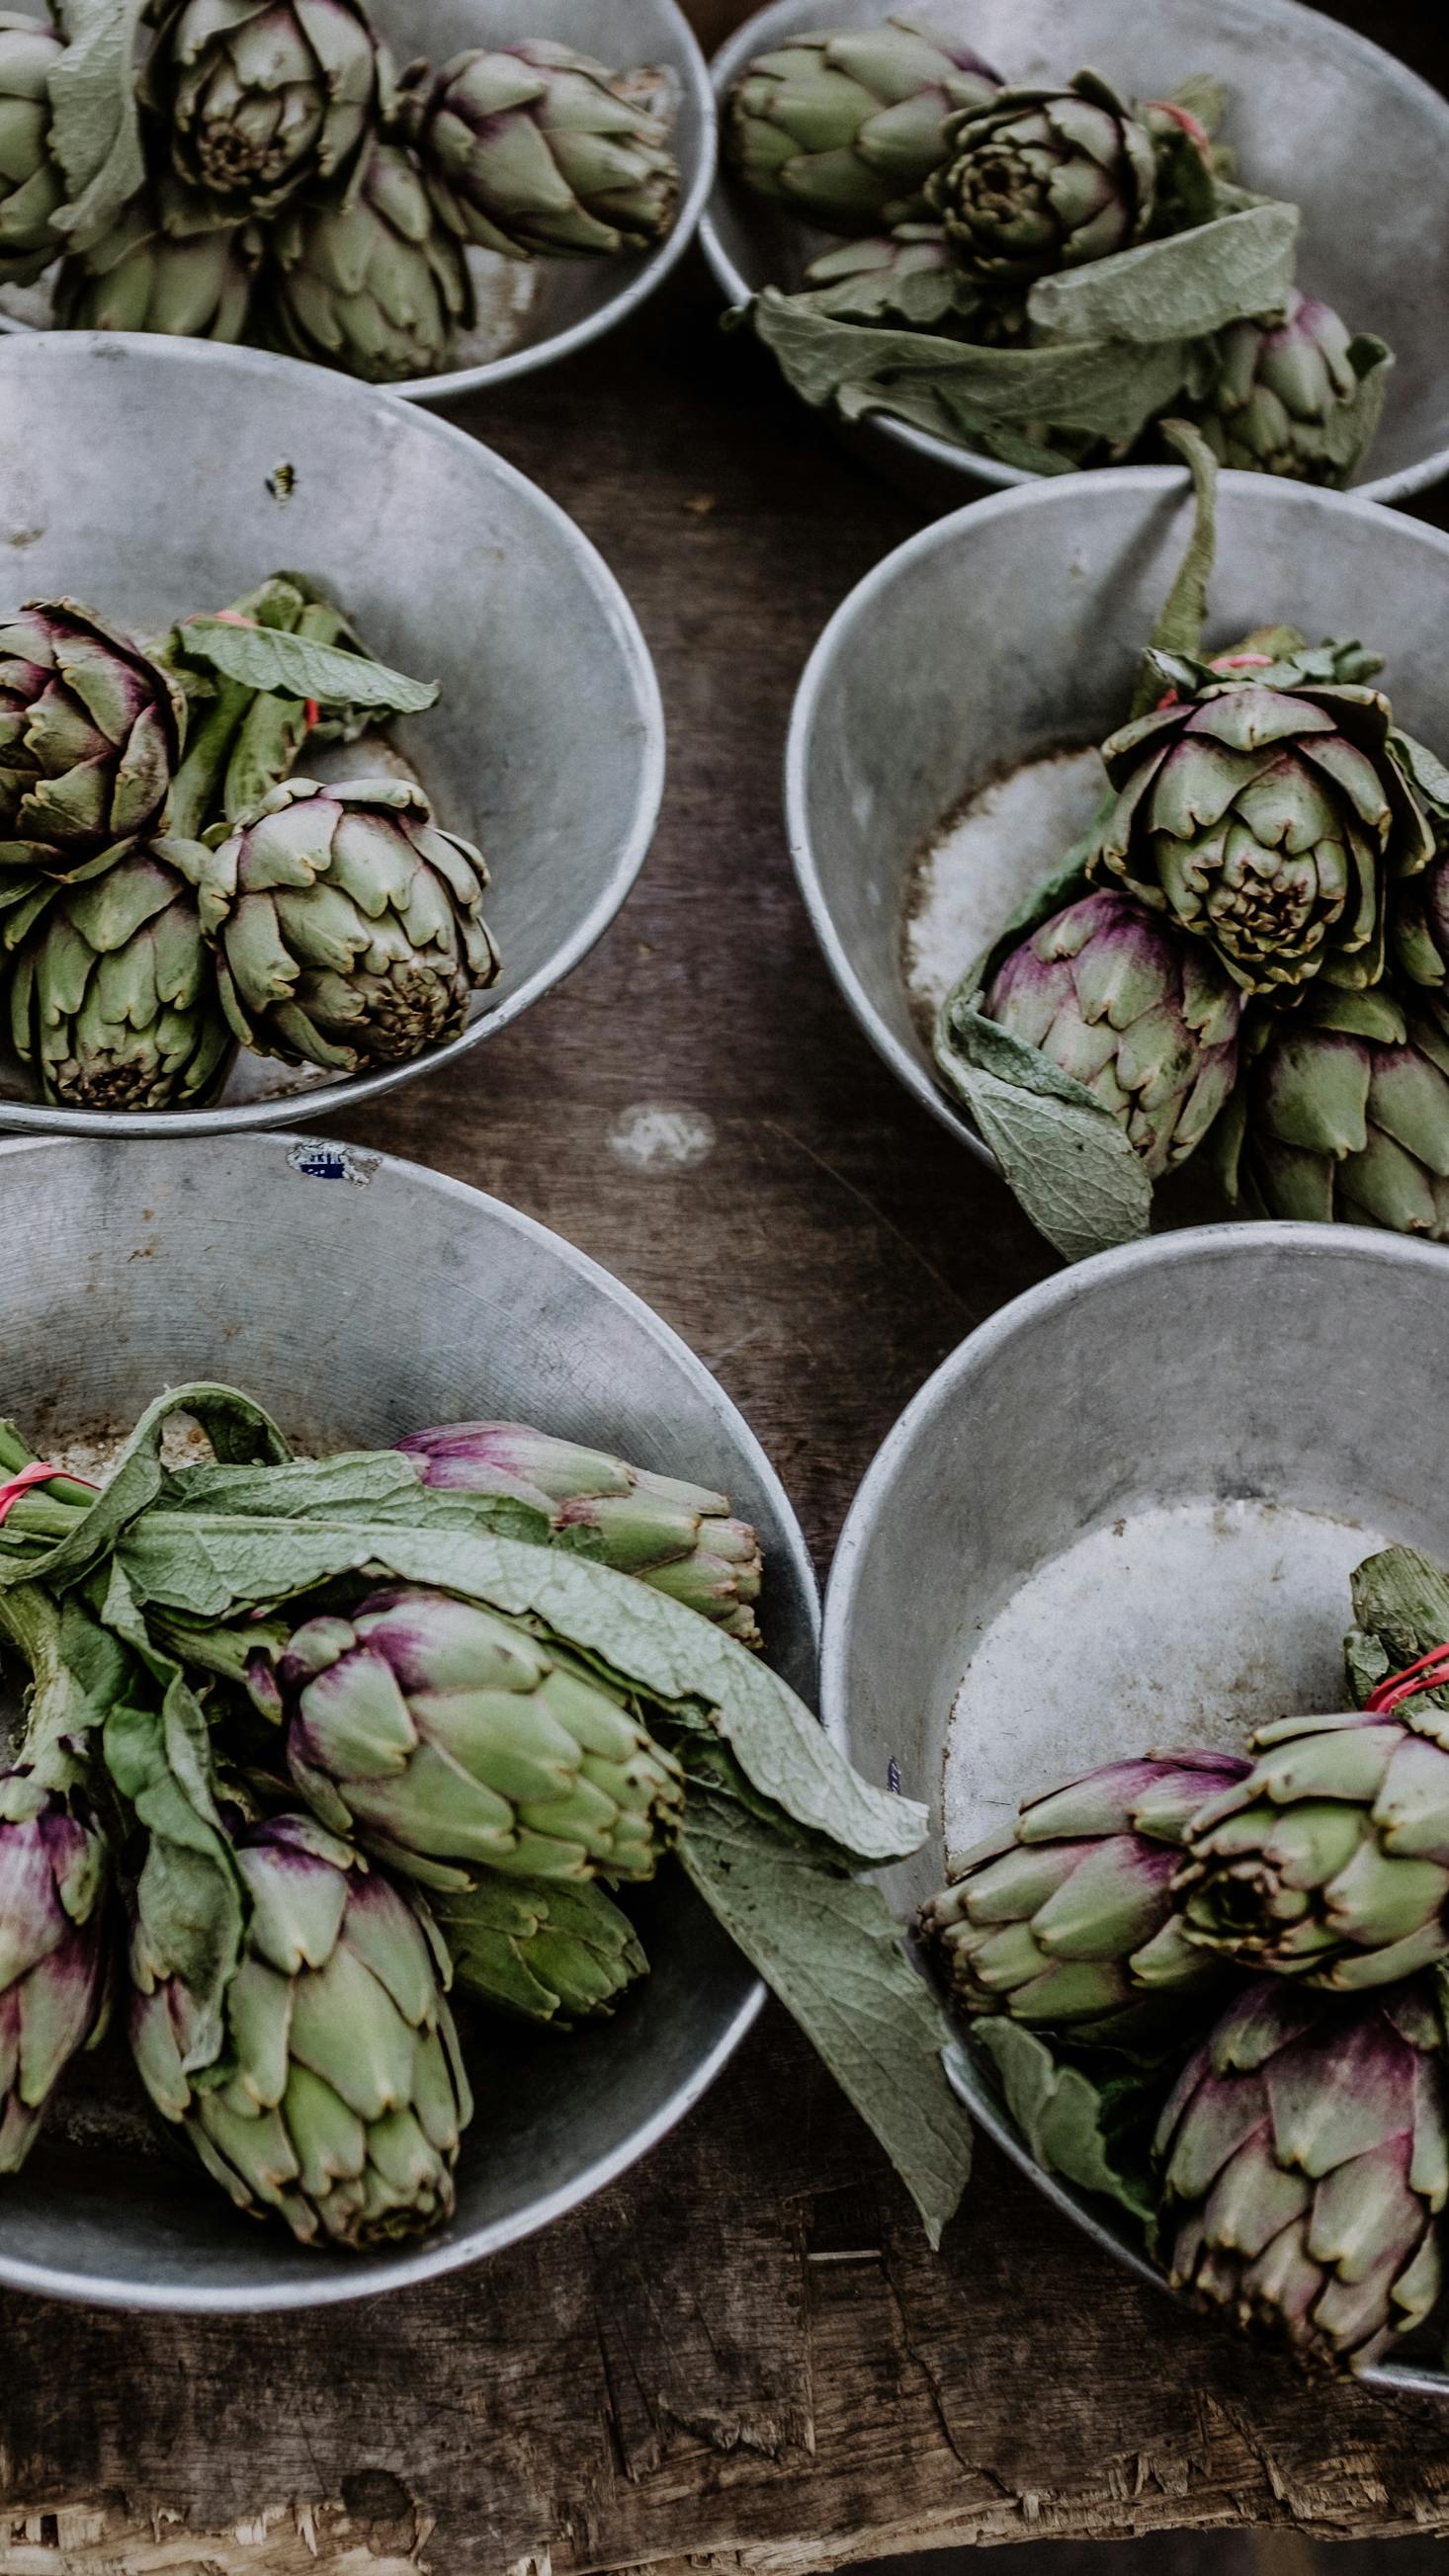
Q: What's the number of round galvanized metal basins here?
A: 6